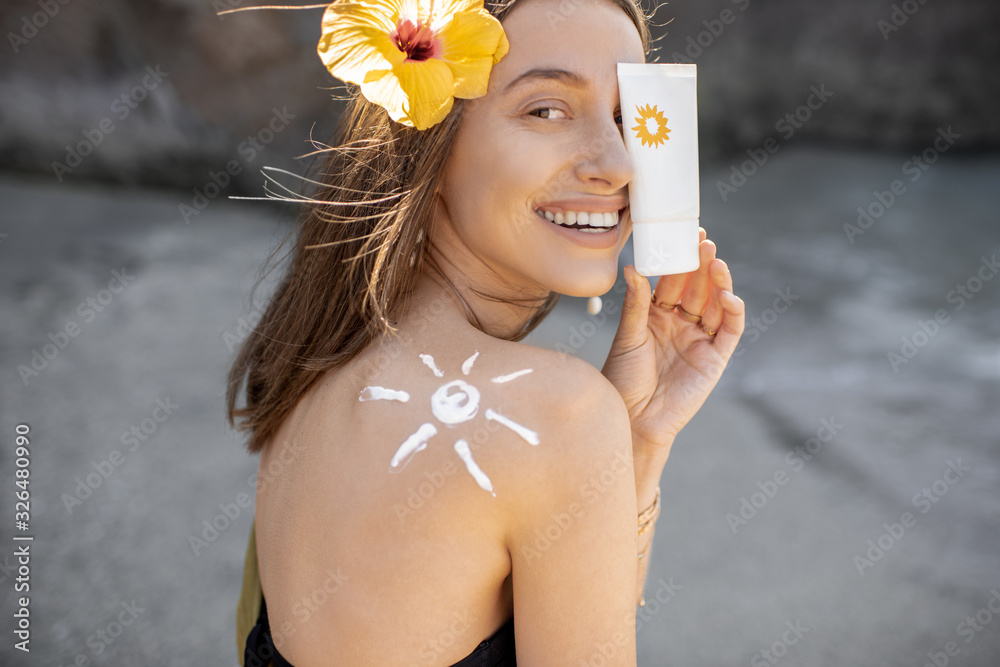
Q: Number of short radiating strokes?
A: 7